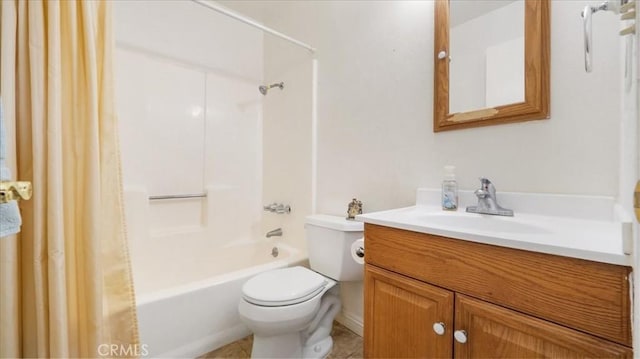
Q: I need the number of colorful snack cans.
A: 0